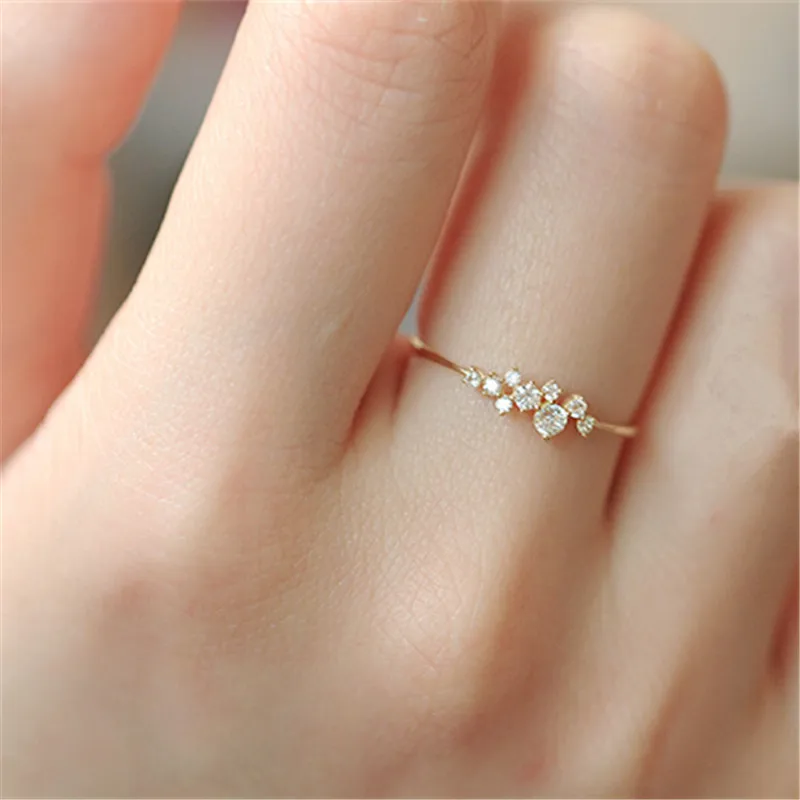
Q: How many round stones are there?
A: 9